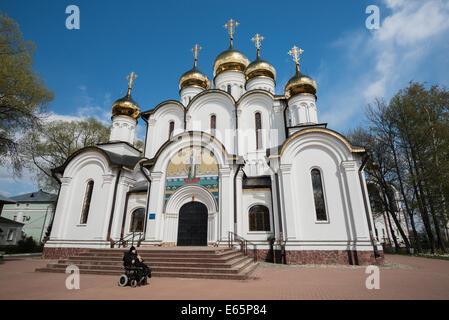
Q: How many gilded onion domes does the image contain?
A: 5